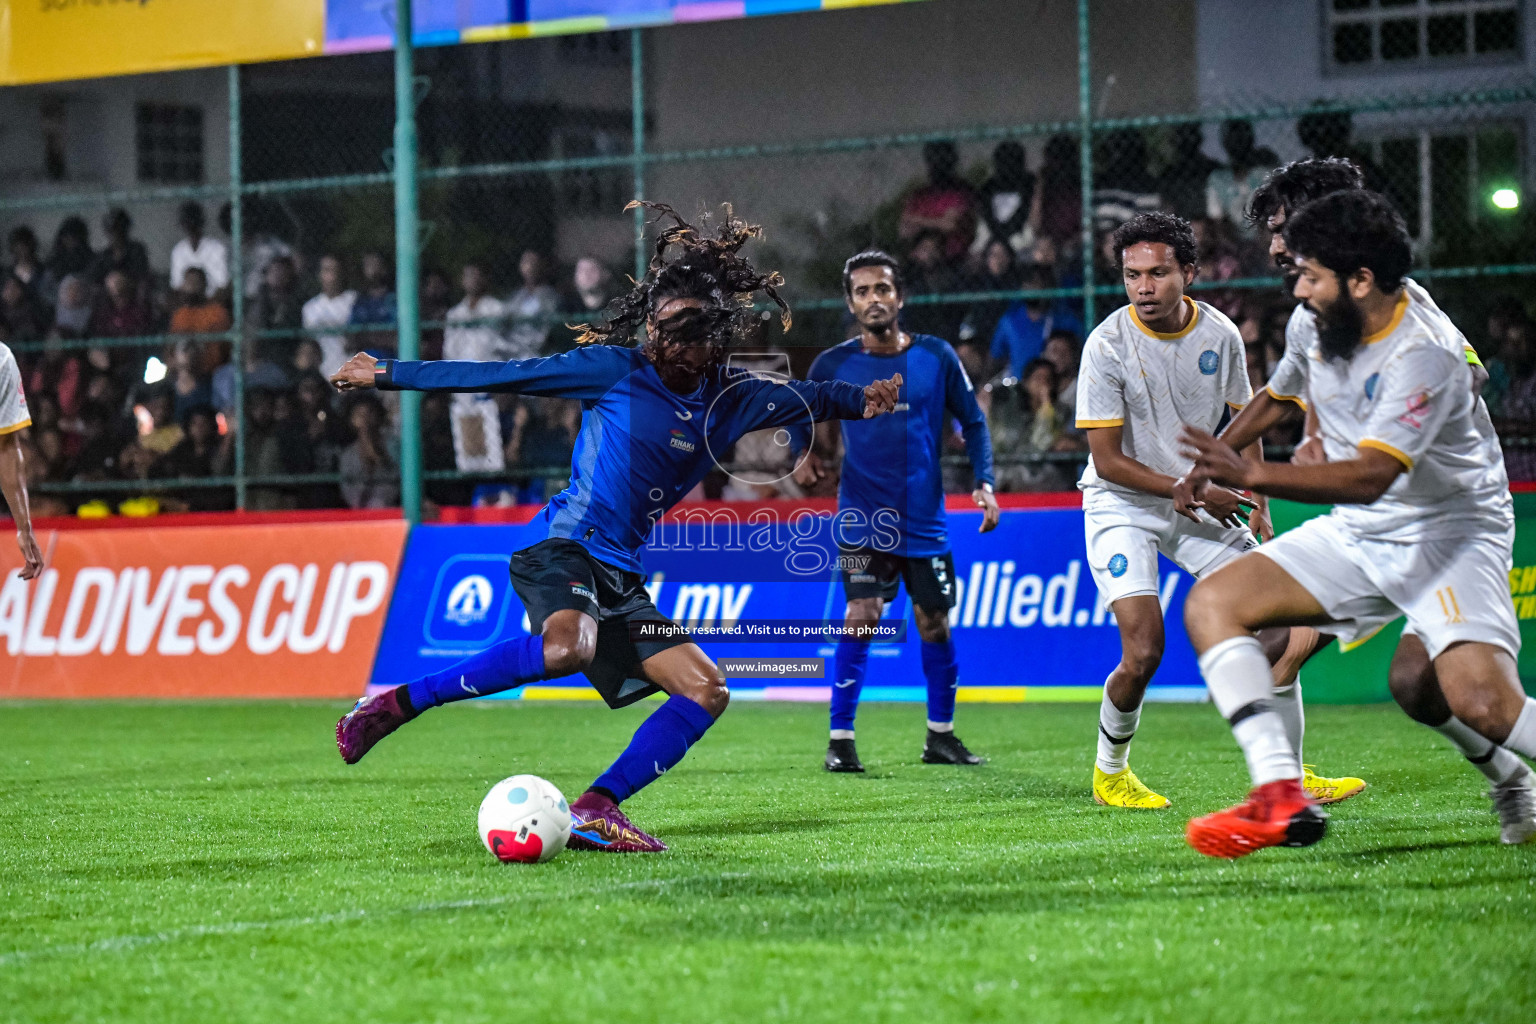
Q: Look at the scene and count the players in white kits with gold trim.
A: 4